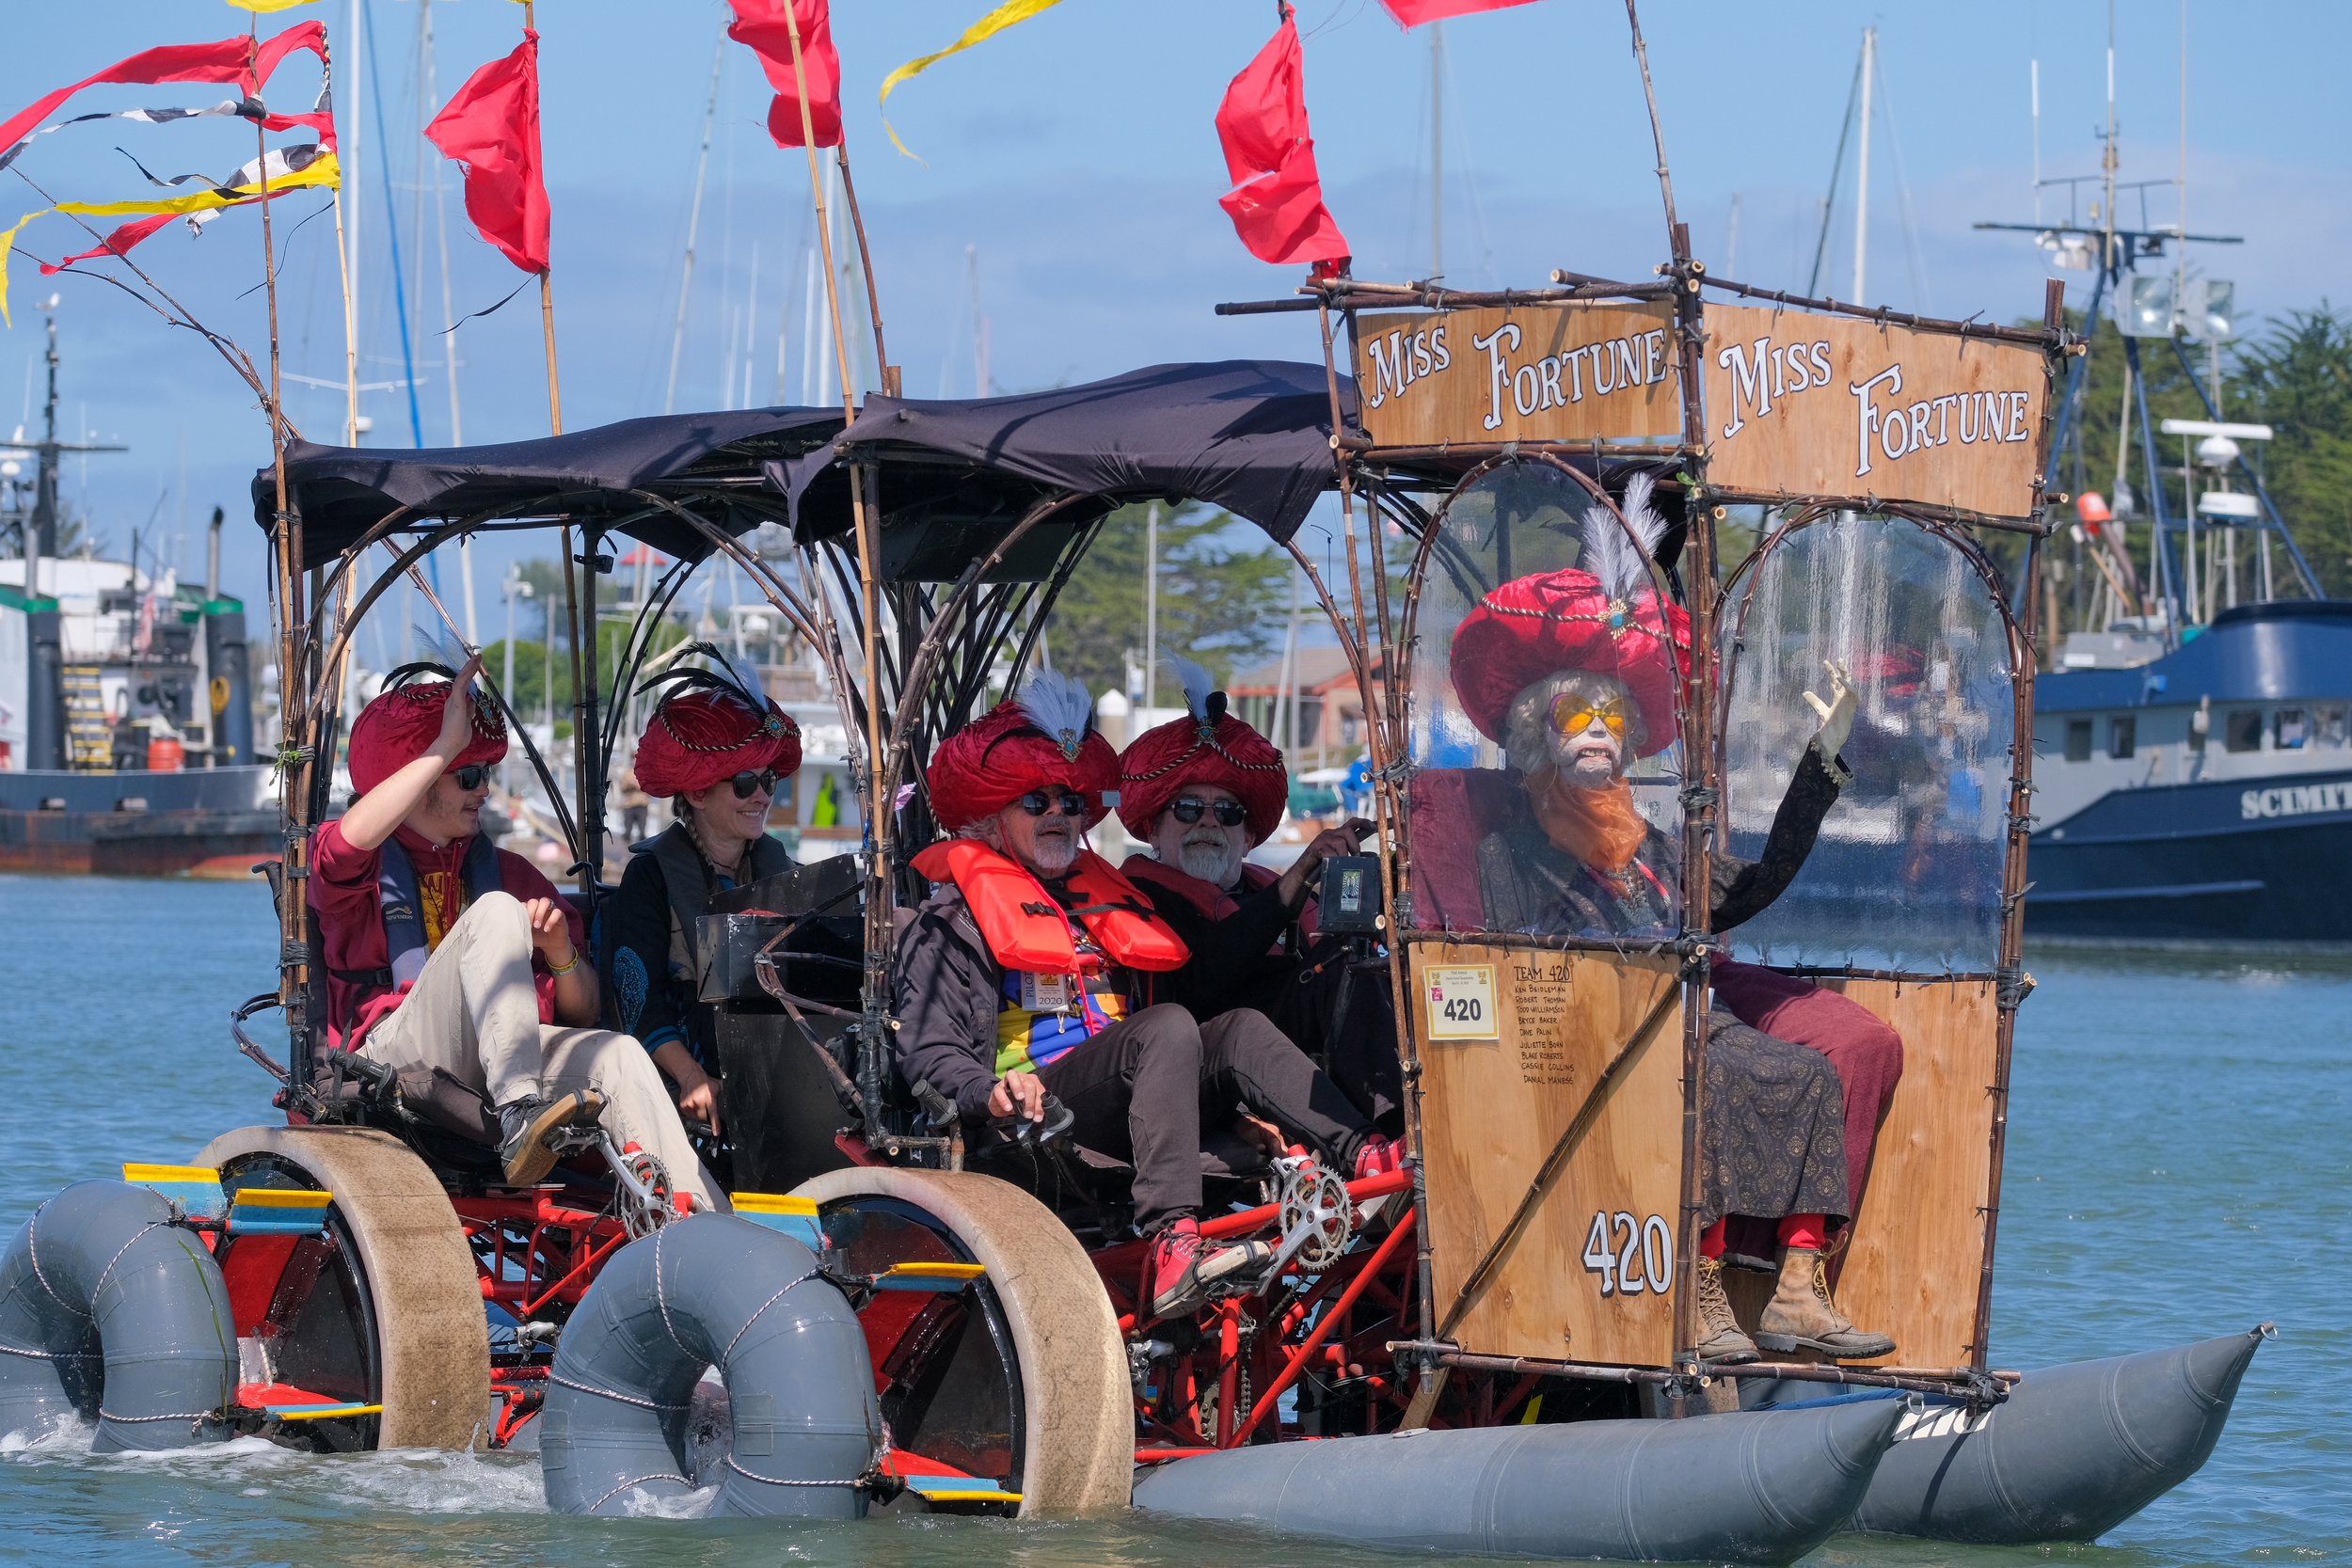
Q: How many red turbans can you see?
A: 5